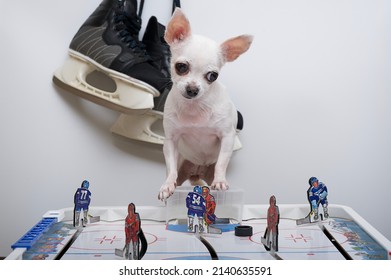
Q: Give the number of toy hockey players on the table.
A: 6